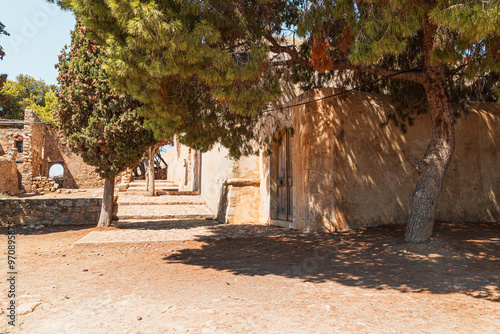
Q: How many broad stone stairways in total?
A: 1